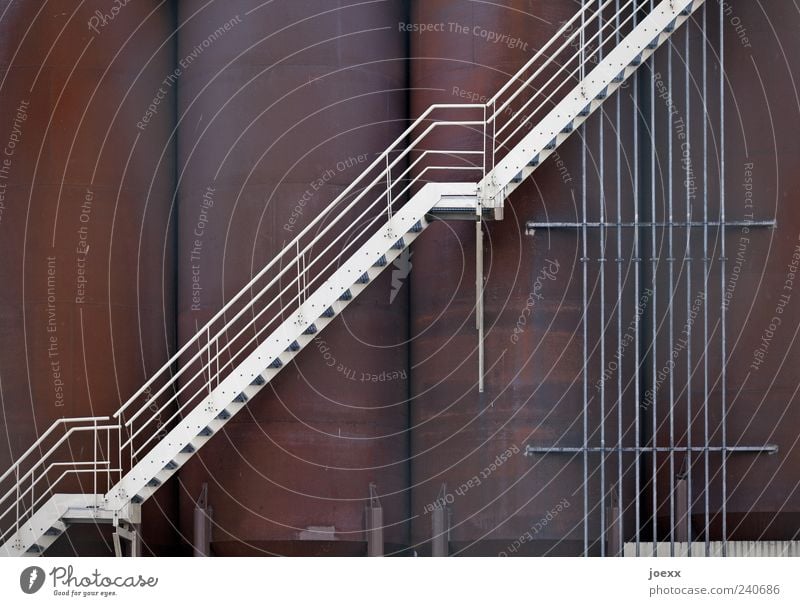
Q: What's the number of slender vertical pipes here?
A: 9